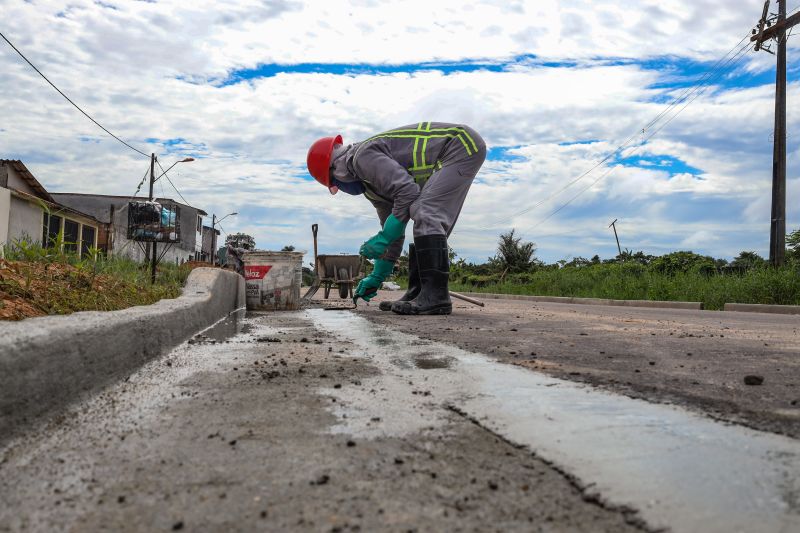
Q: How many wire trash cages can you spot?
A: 1